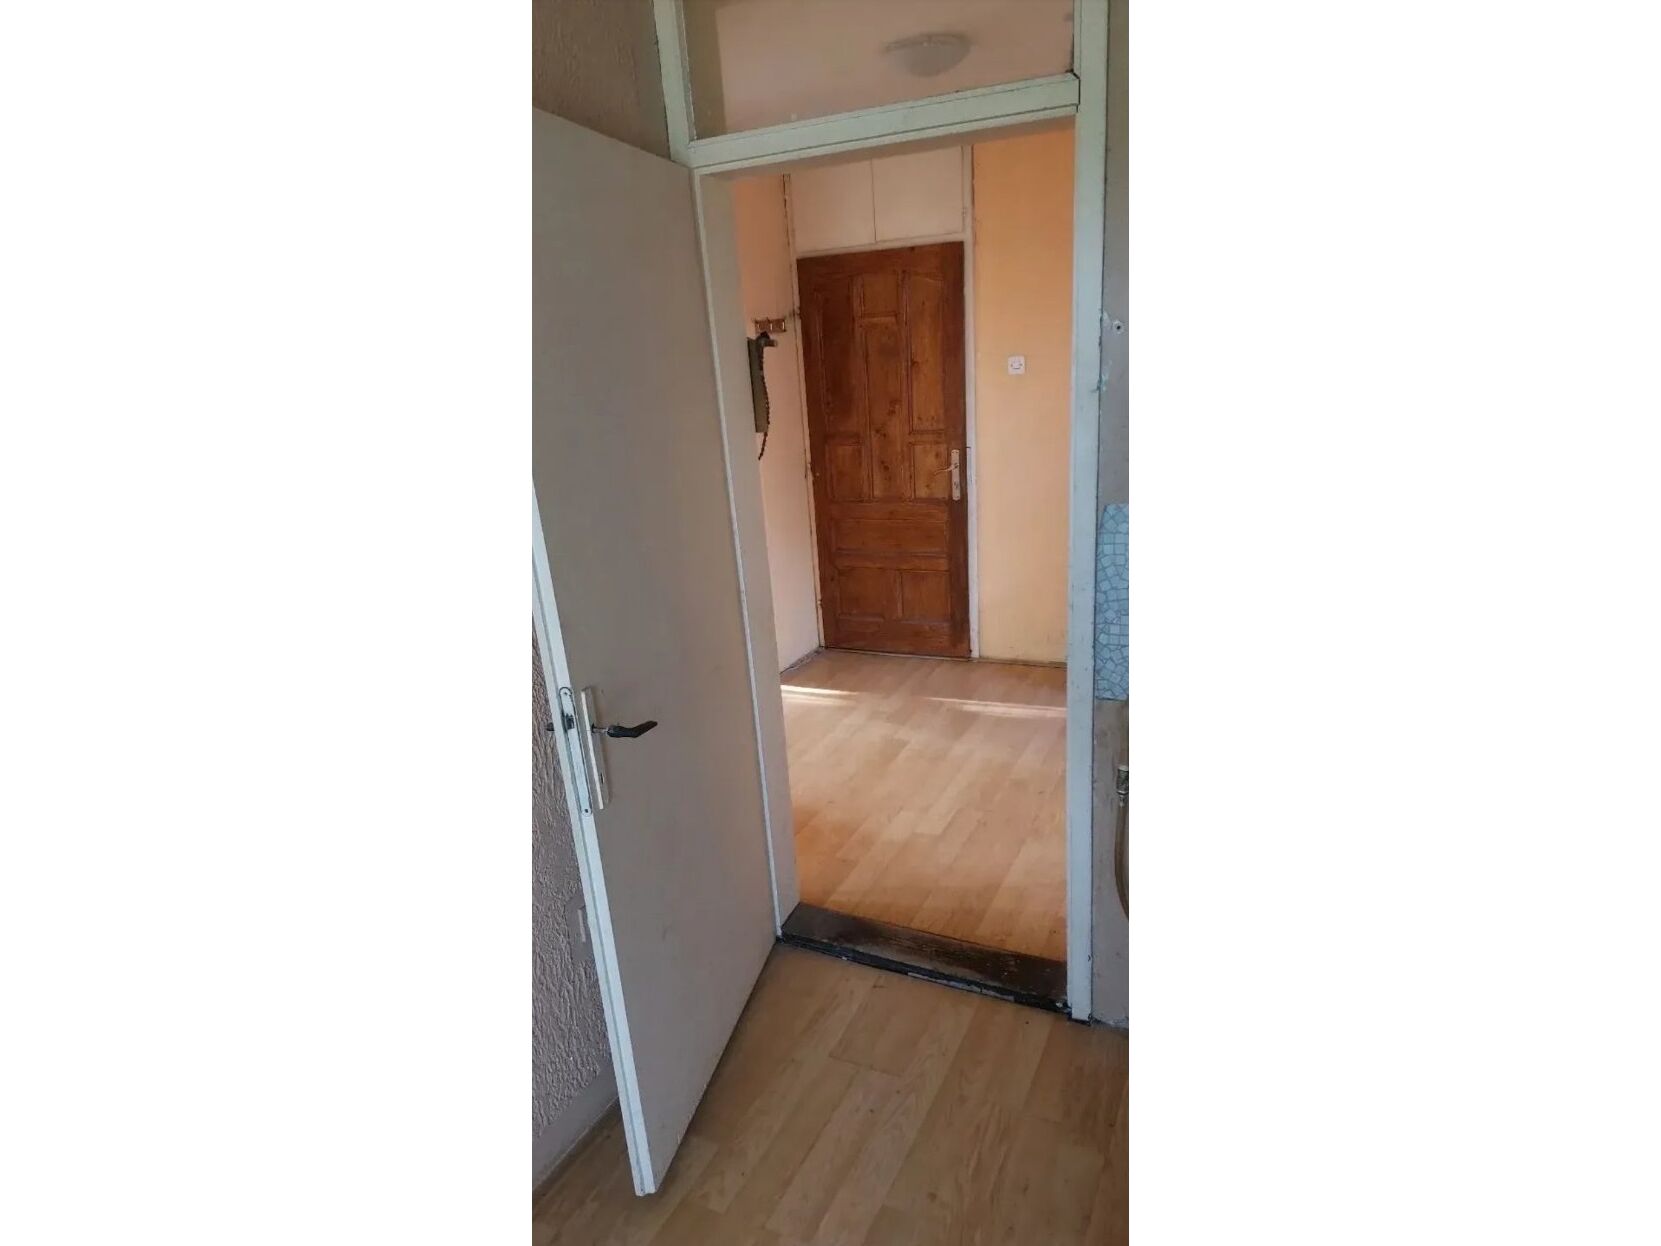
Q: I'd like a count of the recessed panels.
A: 9